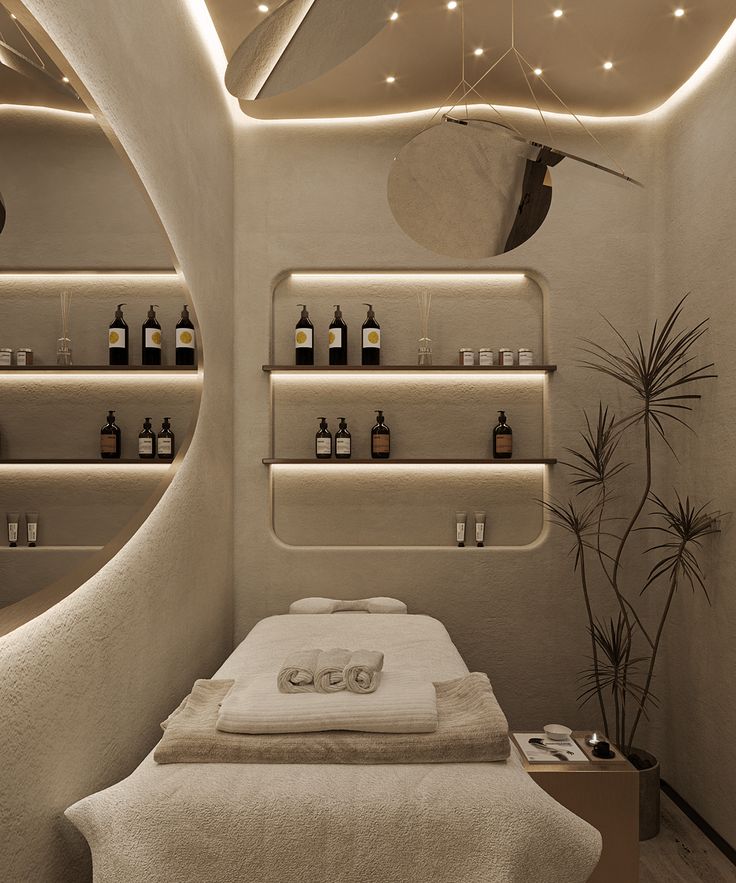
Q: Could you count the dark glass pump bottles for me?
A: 7